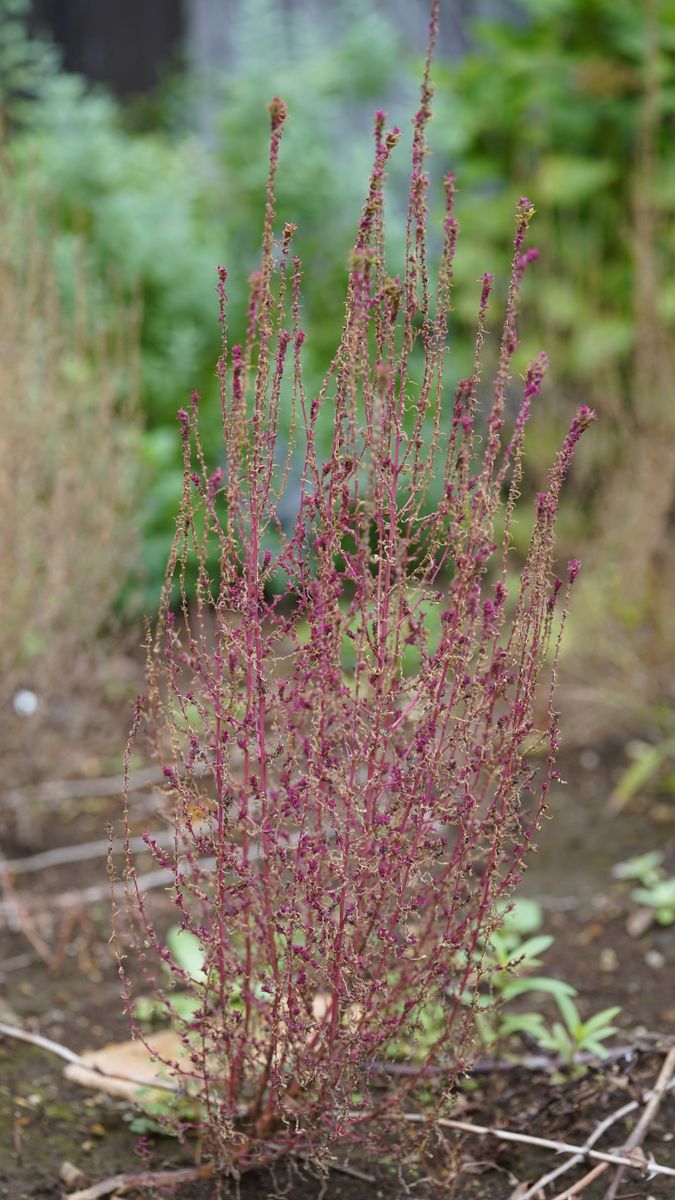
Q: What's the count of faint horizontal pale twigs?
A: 3